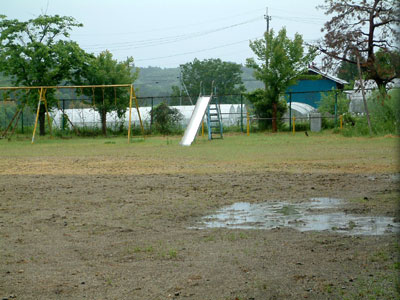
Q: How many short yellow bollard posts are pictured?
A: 4